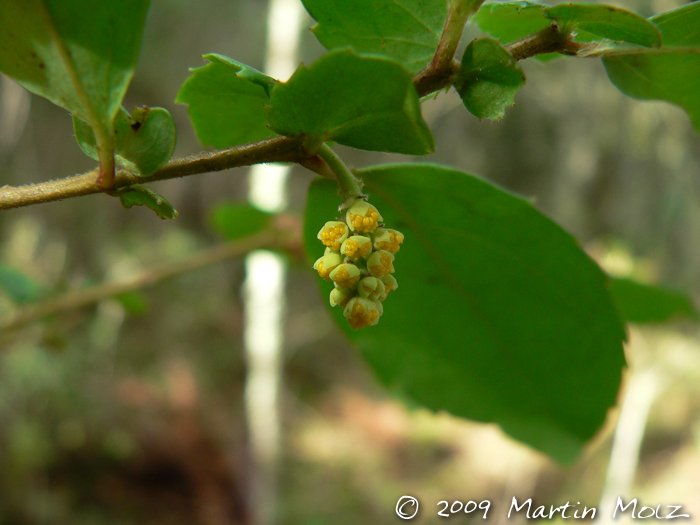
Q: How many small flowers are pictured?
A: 11